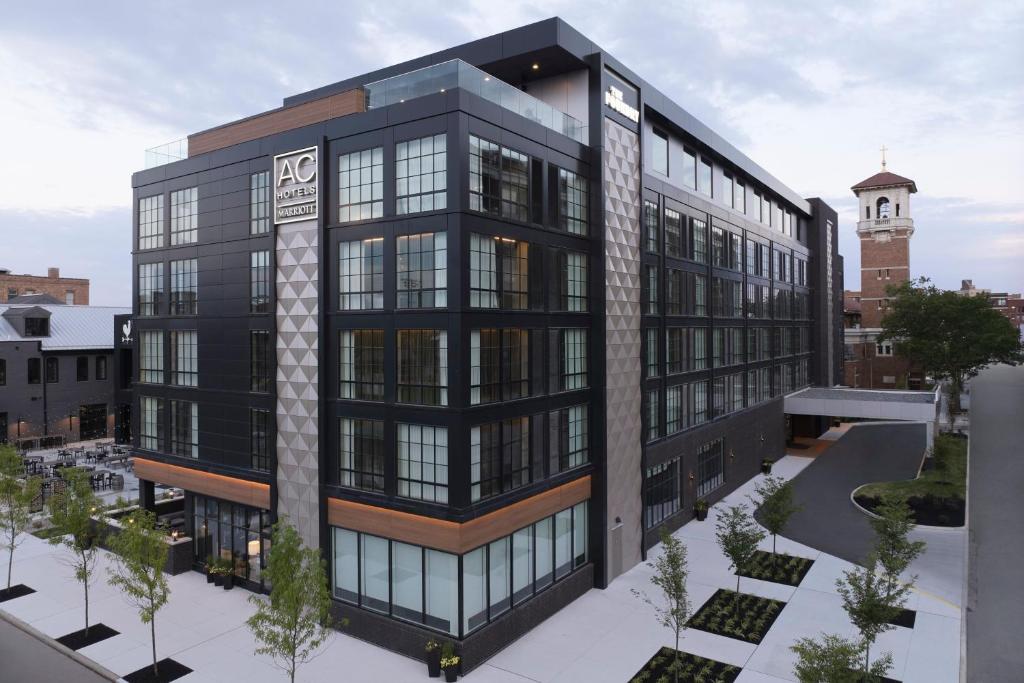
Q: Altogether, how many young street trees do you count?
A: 10